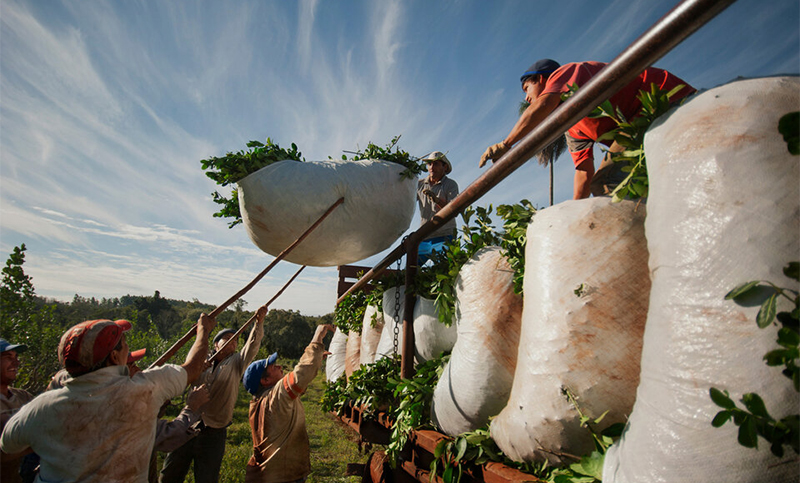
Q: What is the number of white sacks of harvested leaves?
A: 9